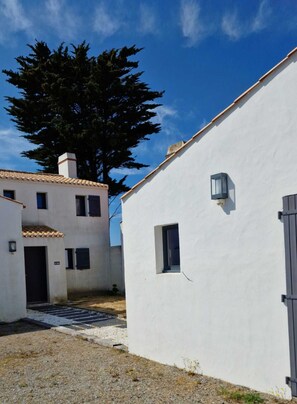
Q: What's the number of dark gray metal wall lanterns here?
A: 2